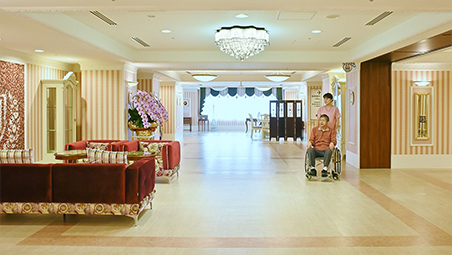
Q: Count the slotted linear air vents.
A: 4